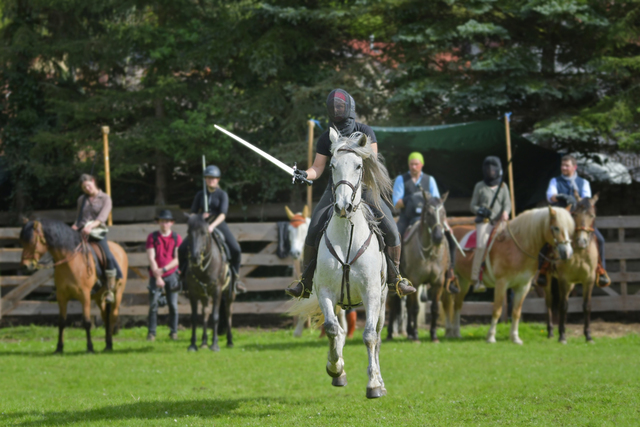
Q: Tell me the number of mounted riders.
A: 6